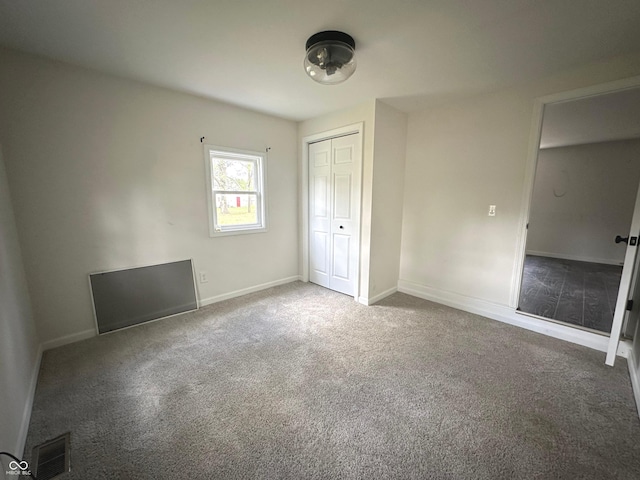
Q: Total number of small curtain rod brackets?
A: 2